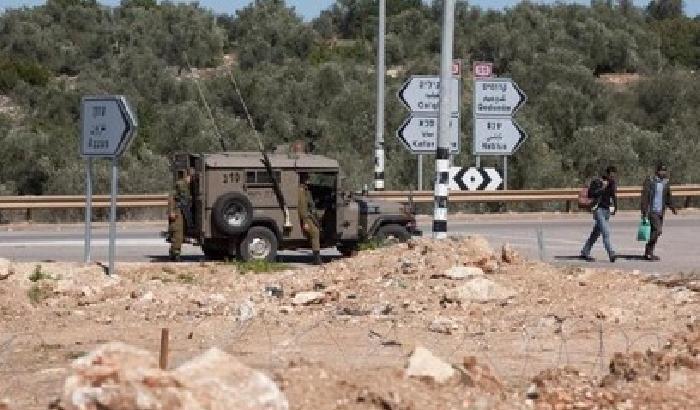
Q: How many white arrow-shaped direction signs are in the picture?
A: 5